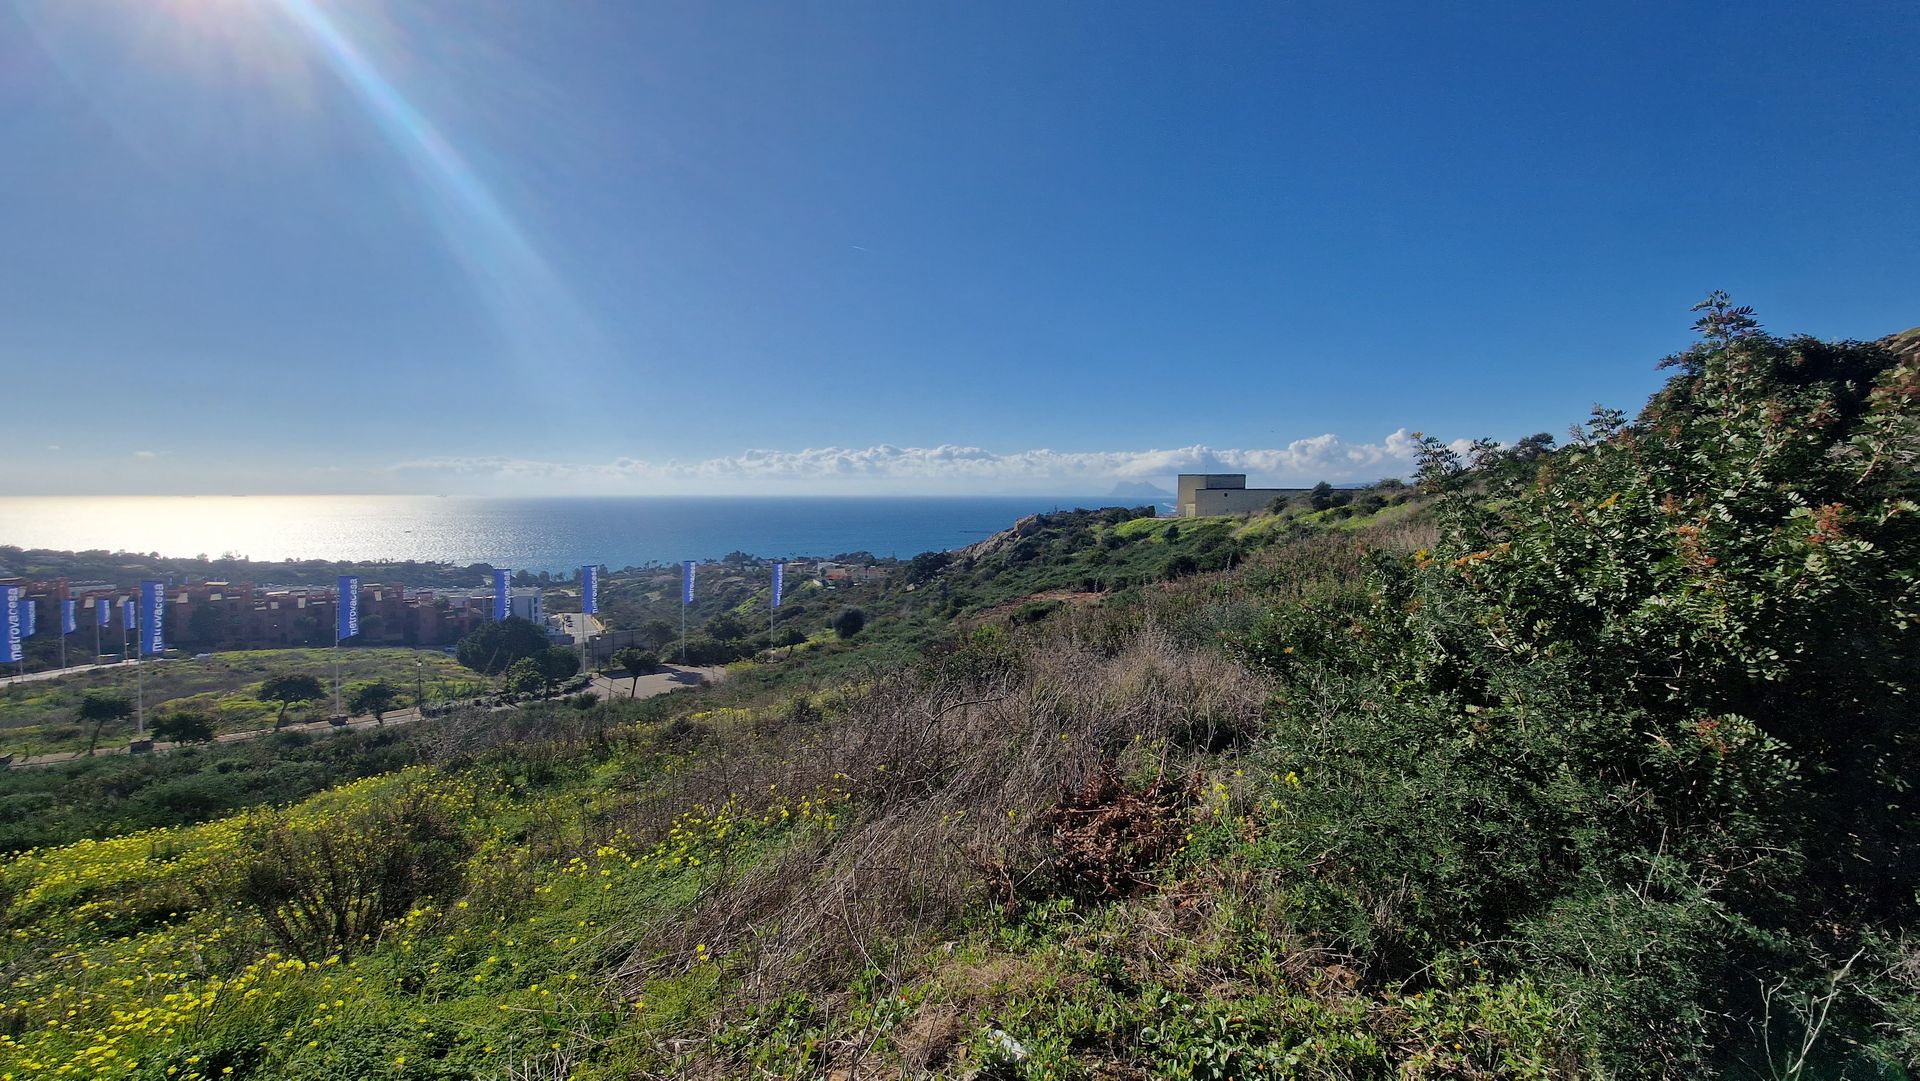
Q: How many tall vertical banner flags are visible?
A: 11